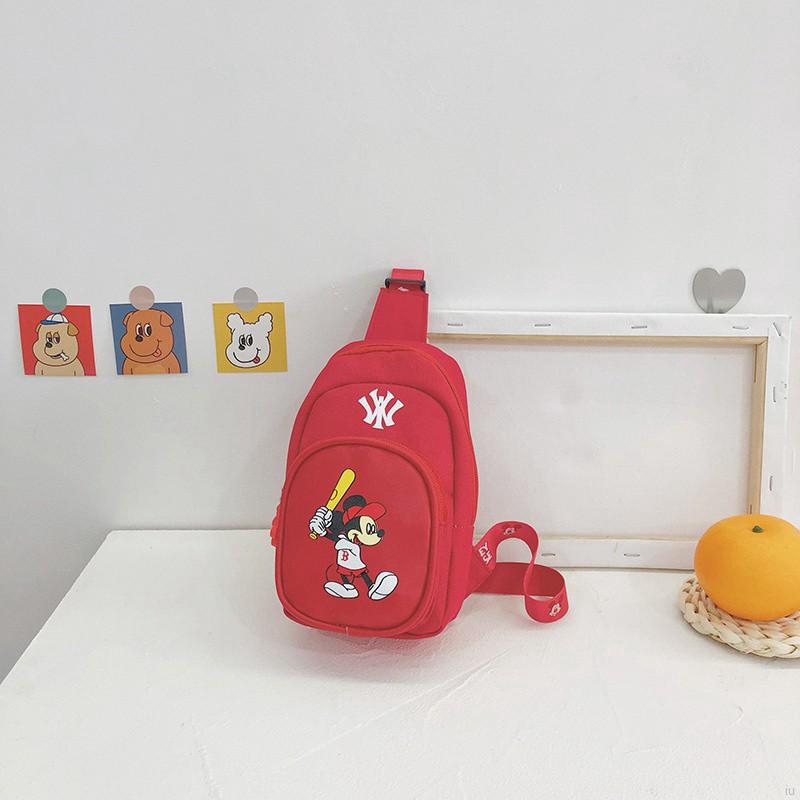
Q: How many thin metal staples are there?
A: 9